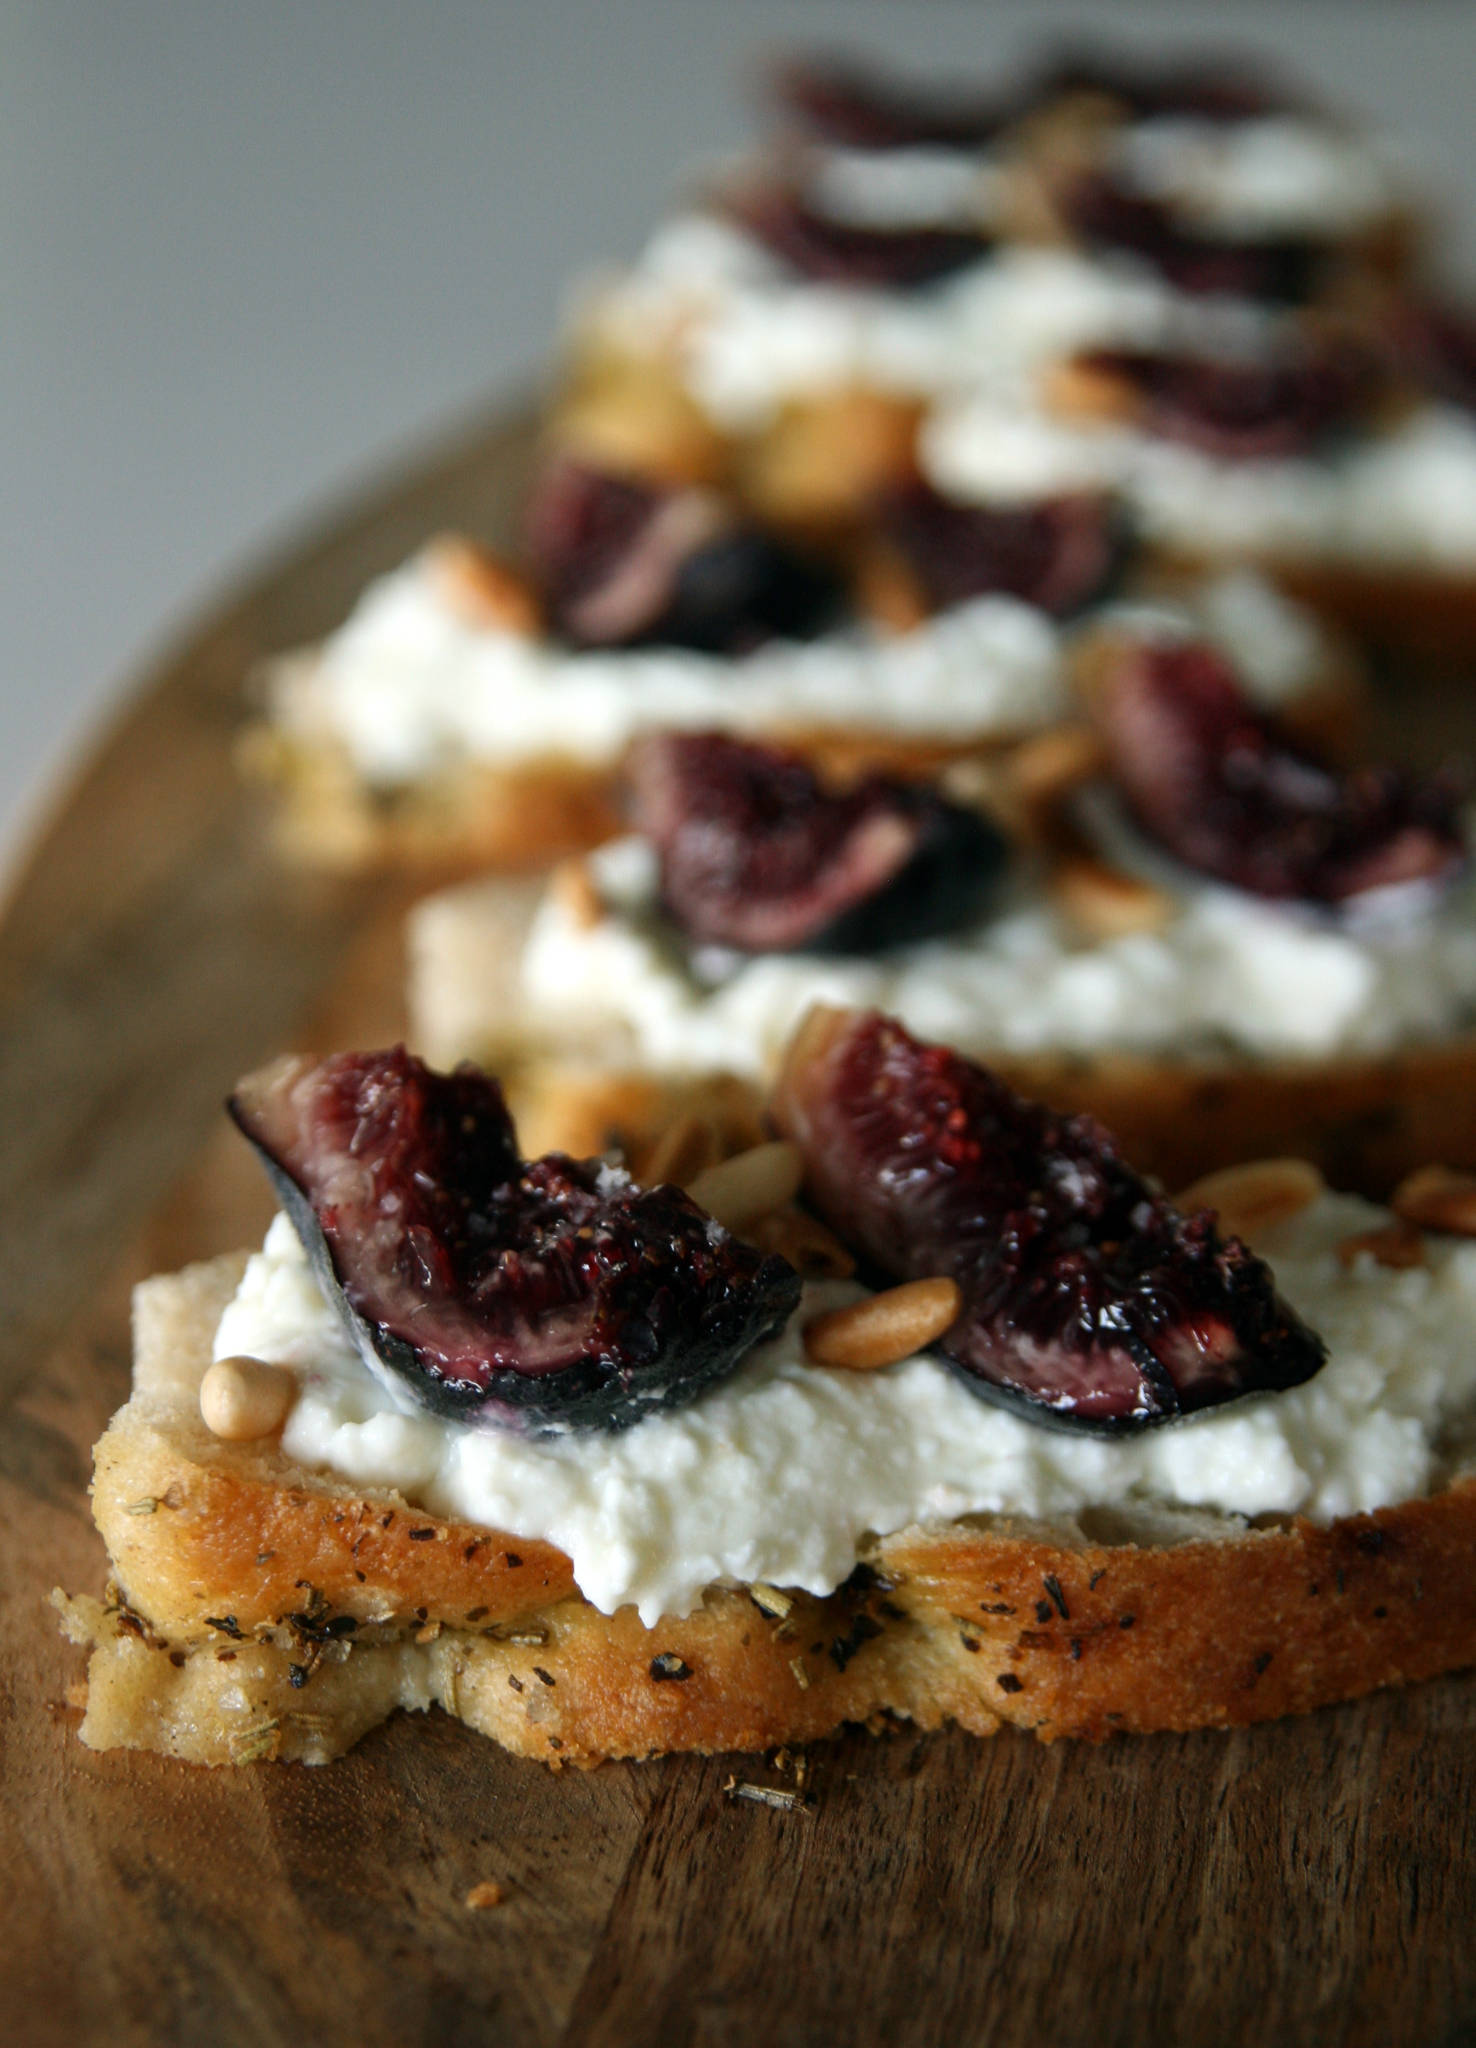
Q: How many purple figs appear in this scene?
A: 12